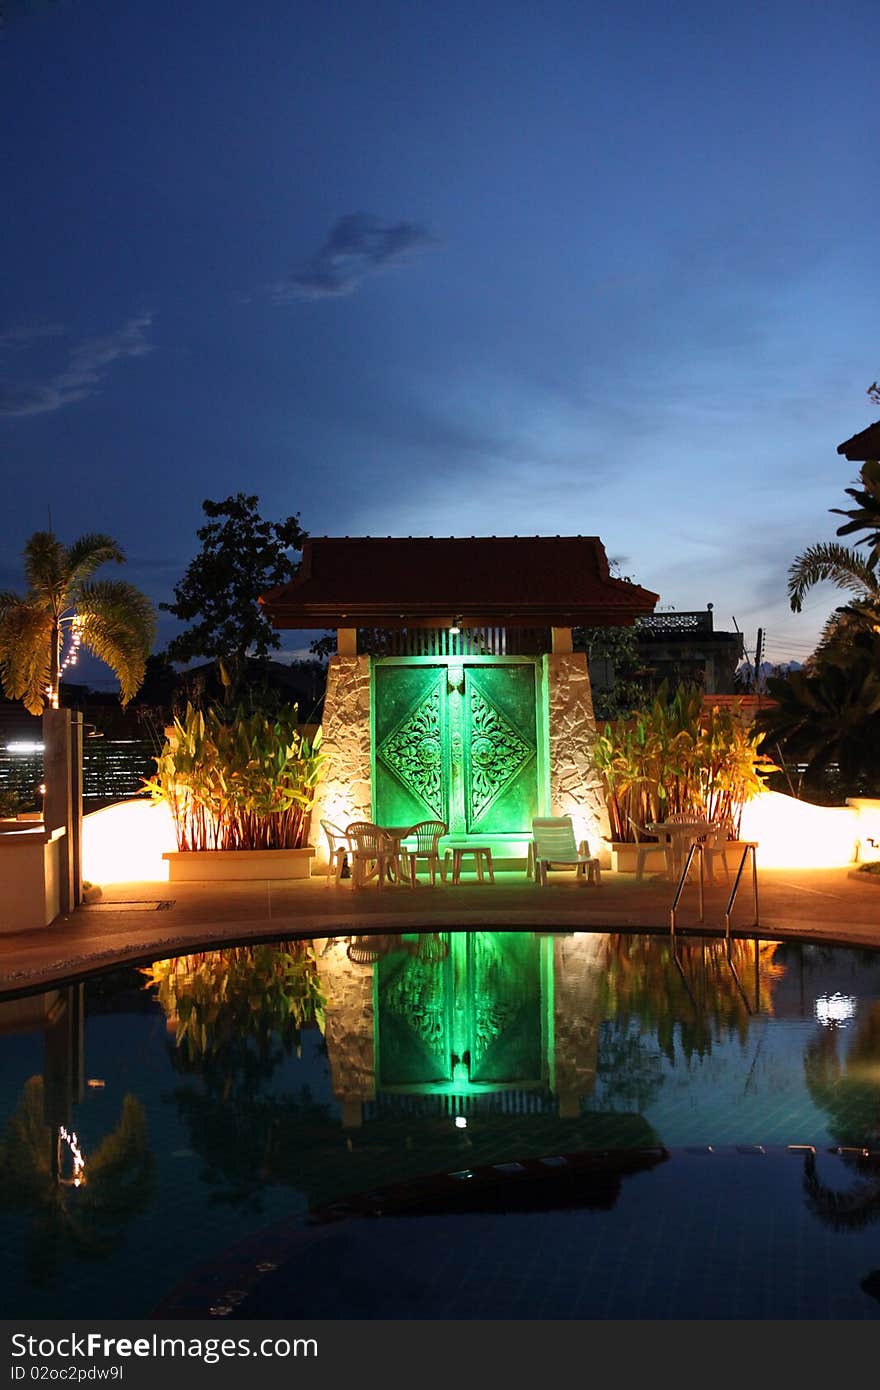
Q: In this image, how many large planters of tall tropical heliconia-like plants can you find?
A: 2